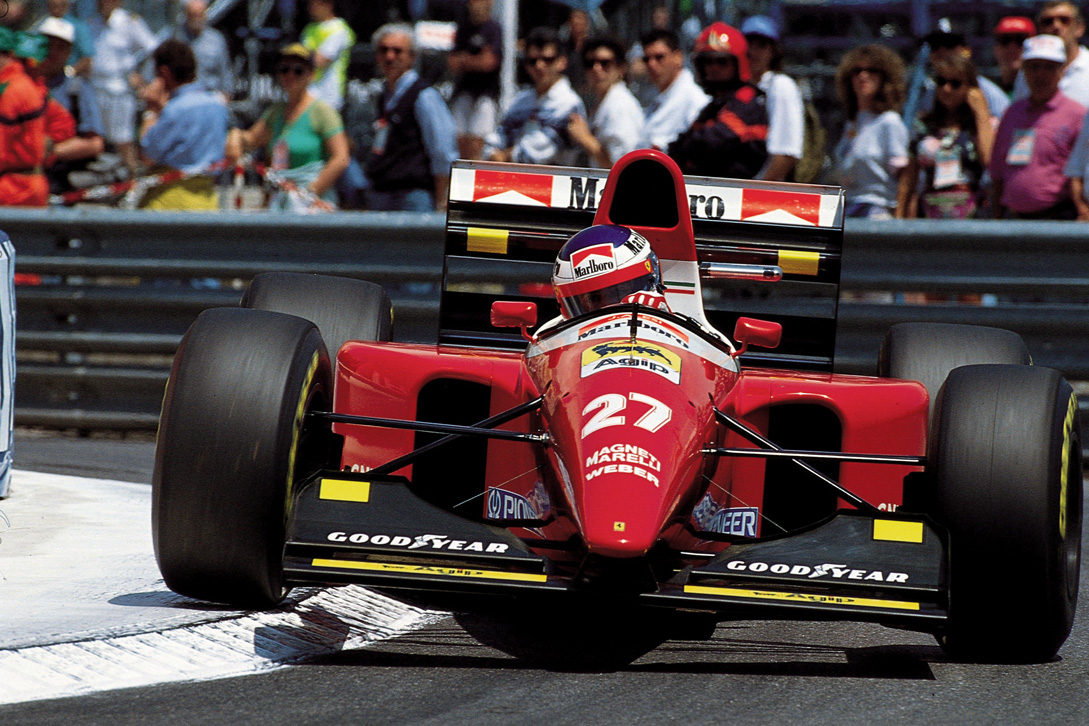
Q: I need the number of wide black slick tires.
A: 4